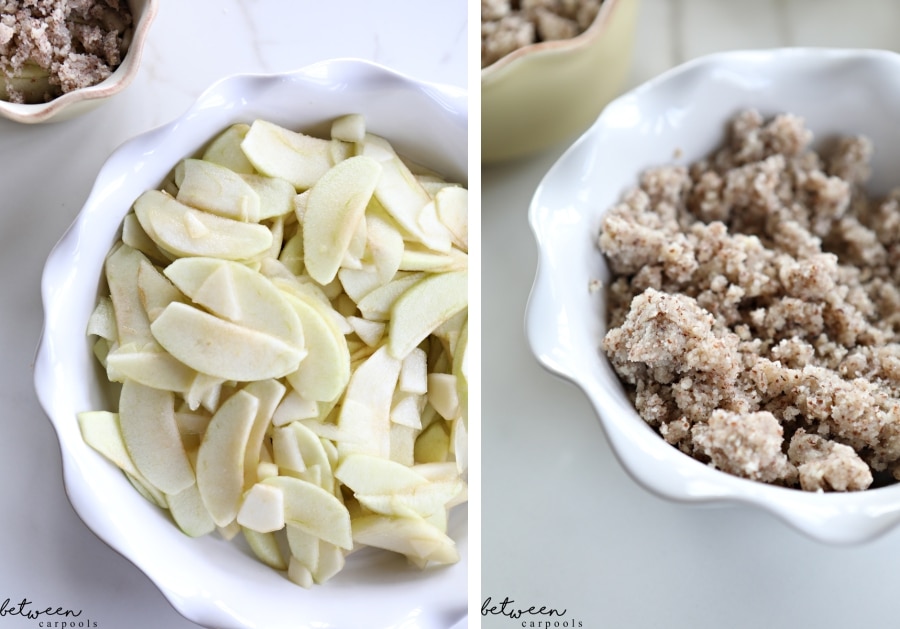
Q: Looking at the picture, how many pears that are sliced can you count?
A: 0